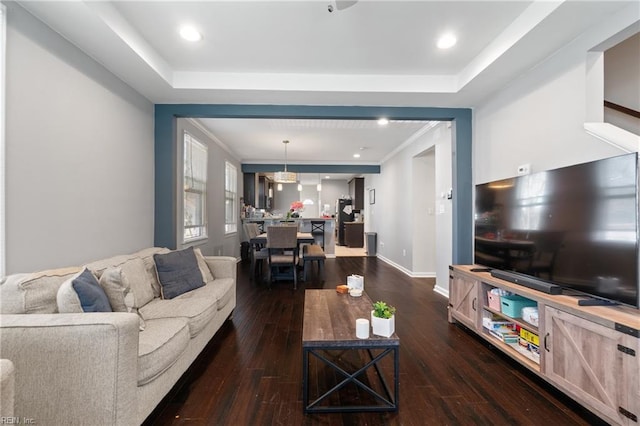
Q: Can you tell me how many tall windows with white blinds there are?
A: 2